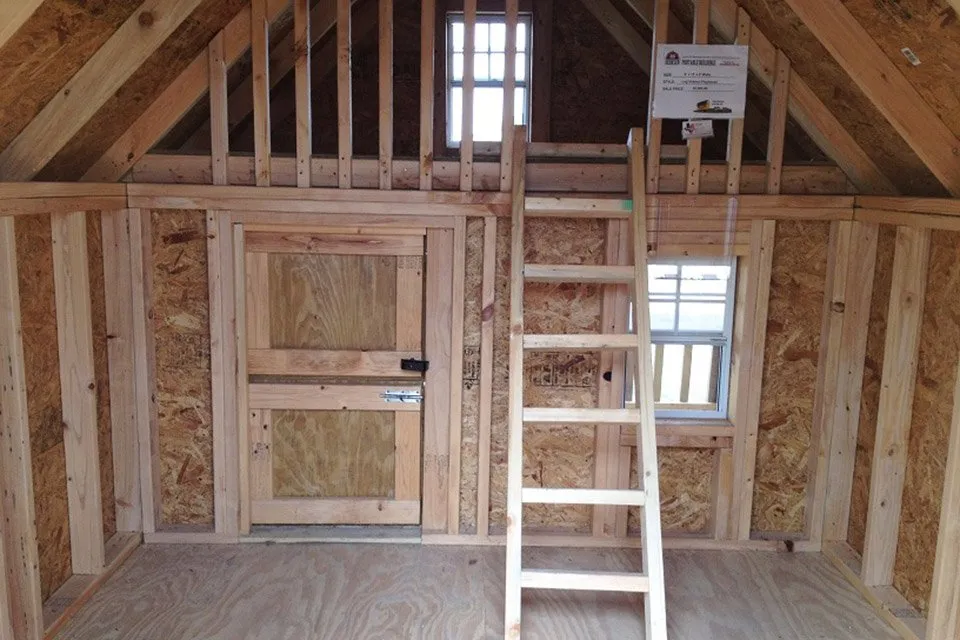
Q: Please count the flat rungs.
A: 6